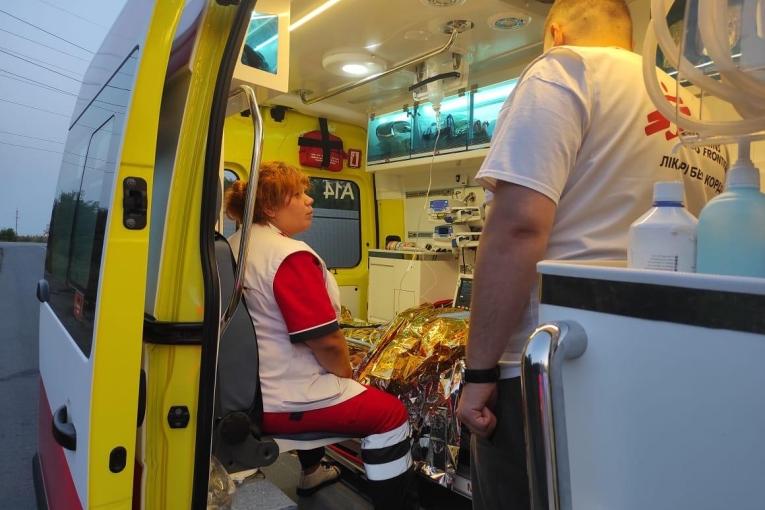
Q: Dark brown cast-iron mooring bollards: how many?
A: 0